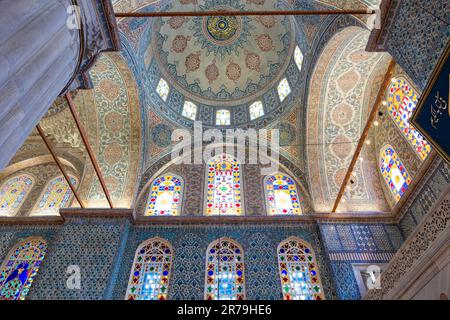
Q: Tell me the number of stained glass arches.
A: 11